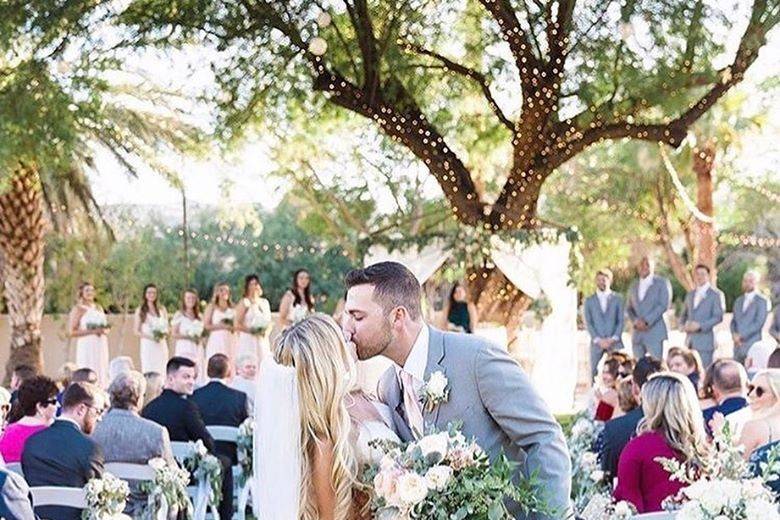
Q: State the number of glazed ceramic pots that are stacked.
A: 0